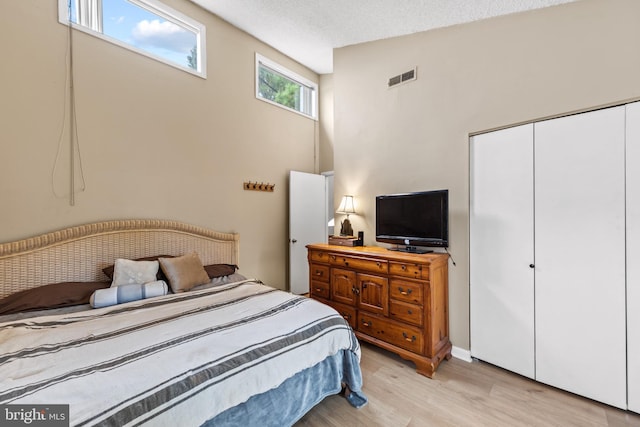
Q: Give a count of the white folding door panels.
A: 3